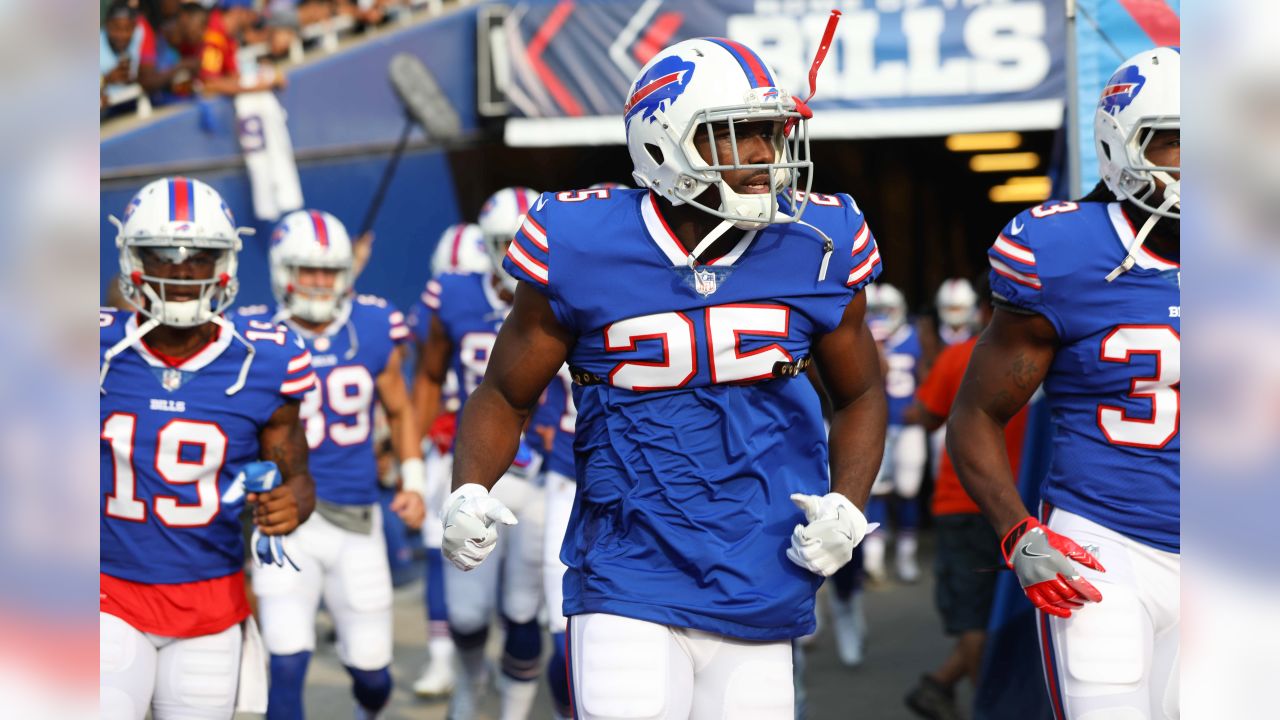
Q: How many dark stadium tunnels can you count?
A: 1